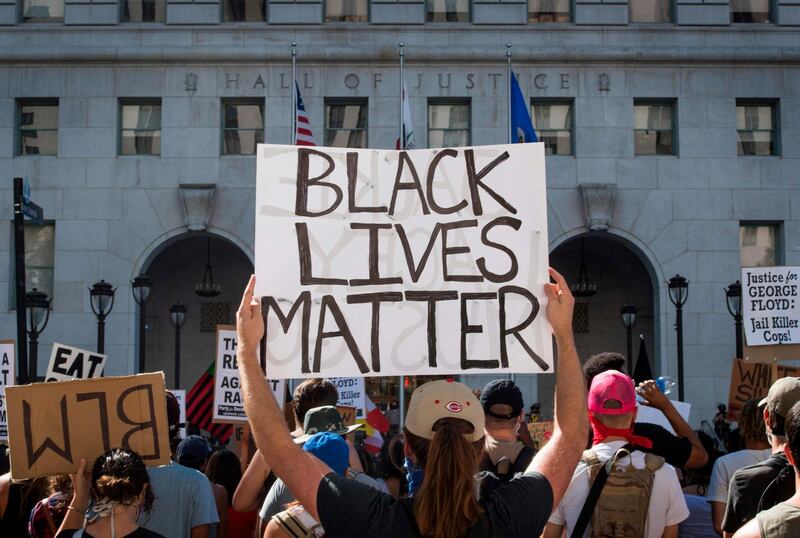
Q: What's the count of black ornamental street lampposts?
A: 7